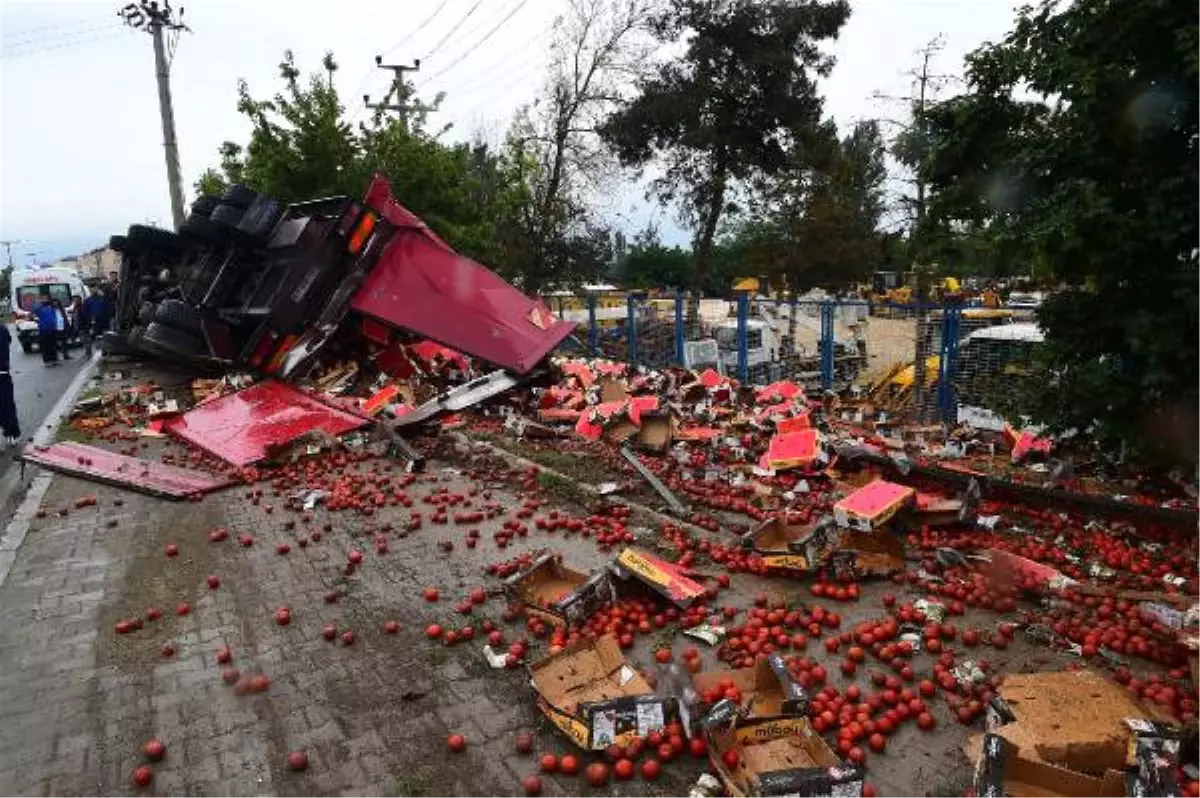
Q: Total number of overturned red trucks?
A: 1